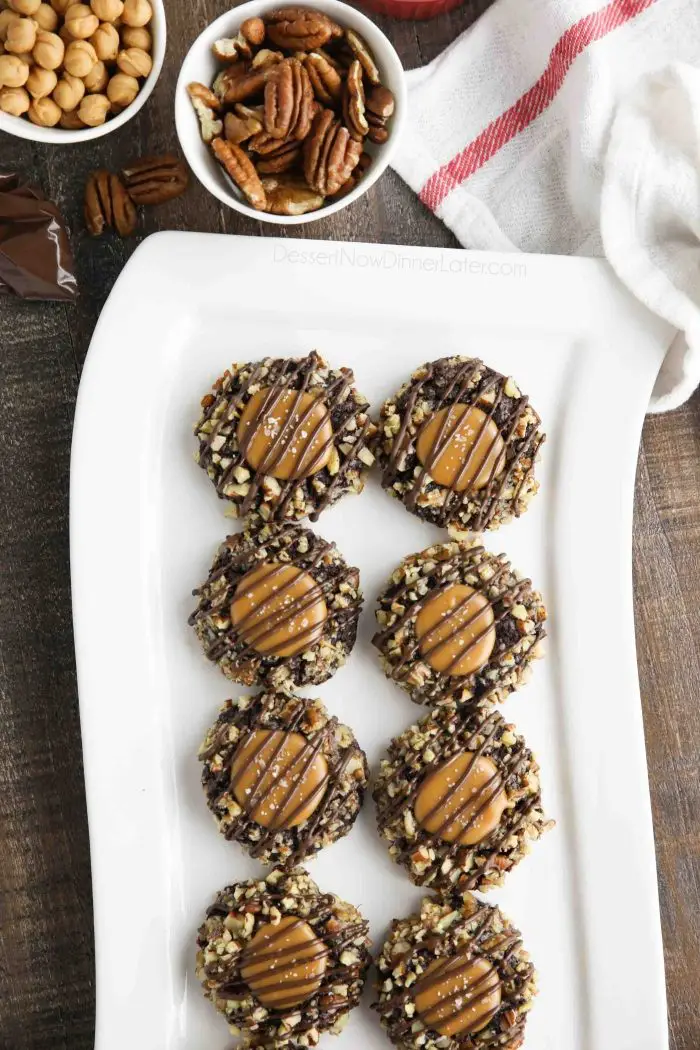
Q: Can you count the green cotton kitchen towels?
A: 0